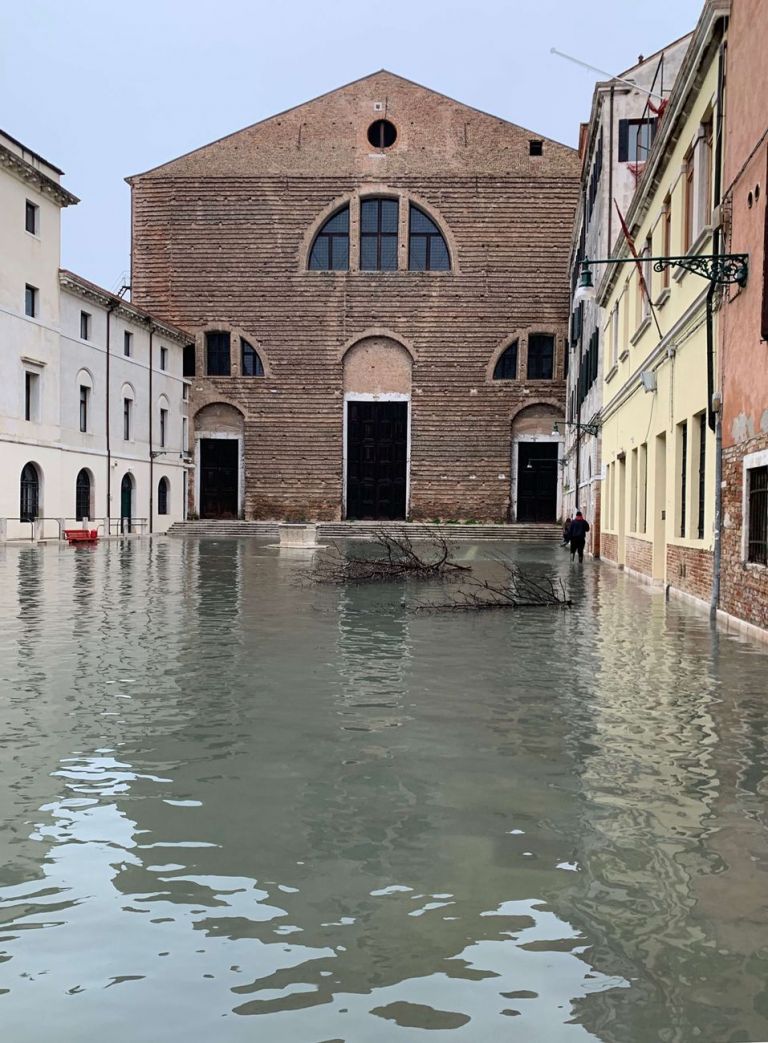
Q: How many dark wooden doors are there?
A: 3